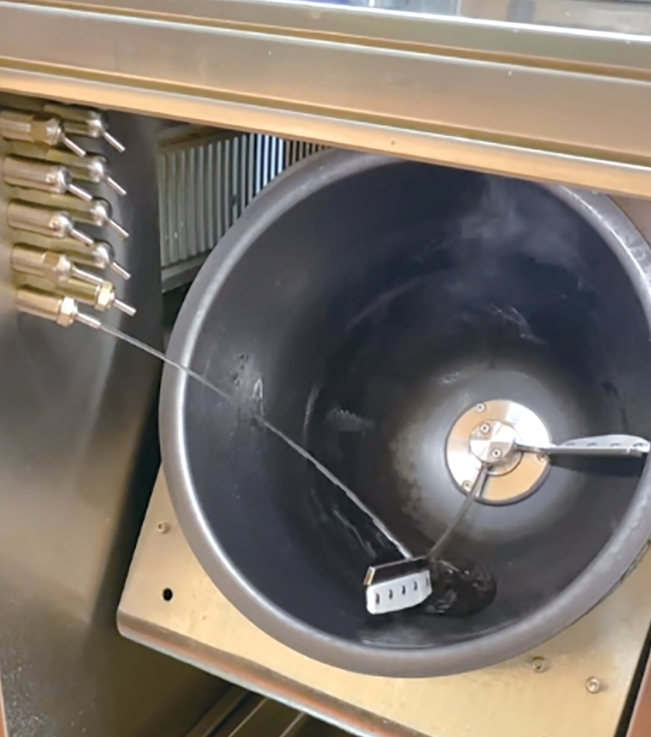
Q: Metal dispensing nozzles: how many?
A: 10